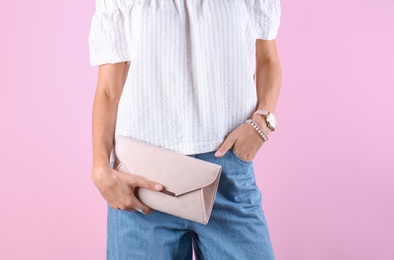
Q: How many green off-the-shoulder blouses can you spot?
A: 0